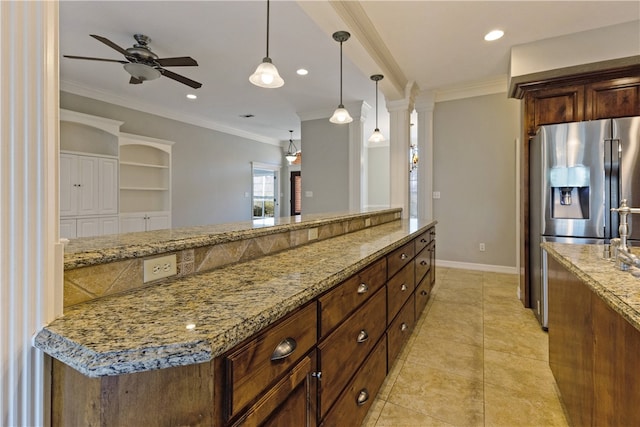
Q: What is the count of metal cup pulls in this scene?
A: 11